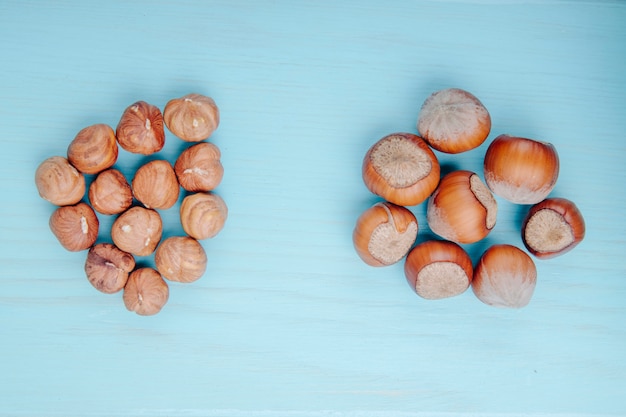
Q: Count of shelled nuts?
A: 13